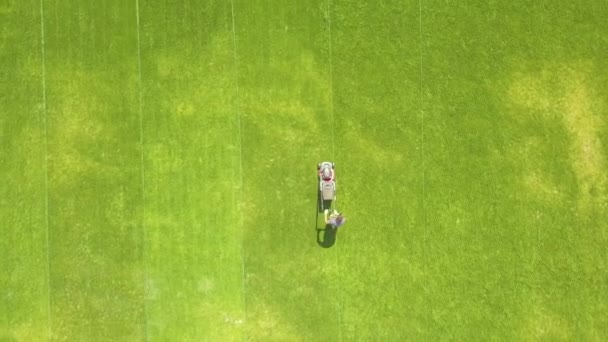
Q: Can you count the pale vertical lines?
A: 5